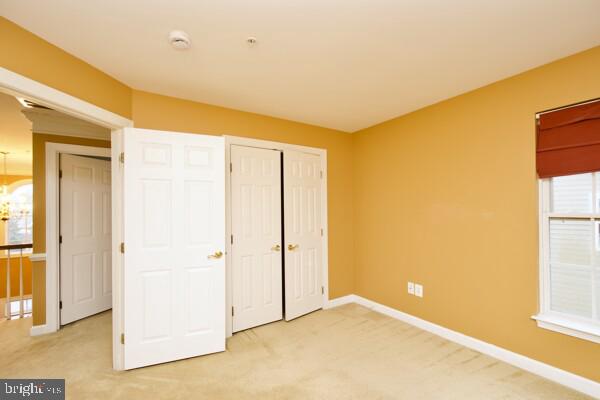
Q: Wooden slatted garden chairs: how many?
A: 0